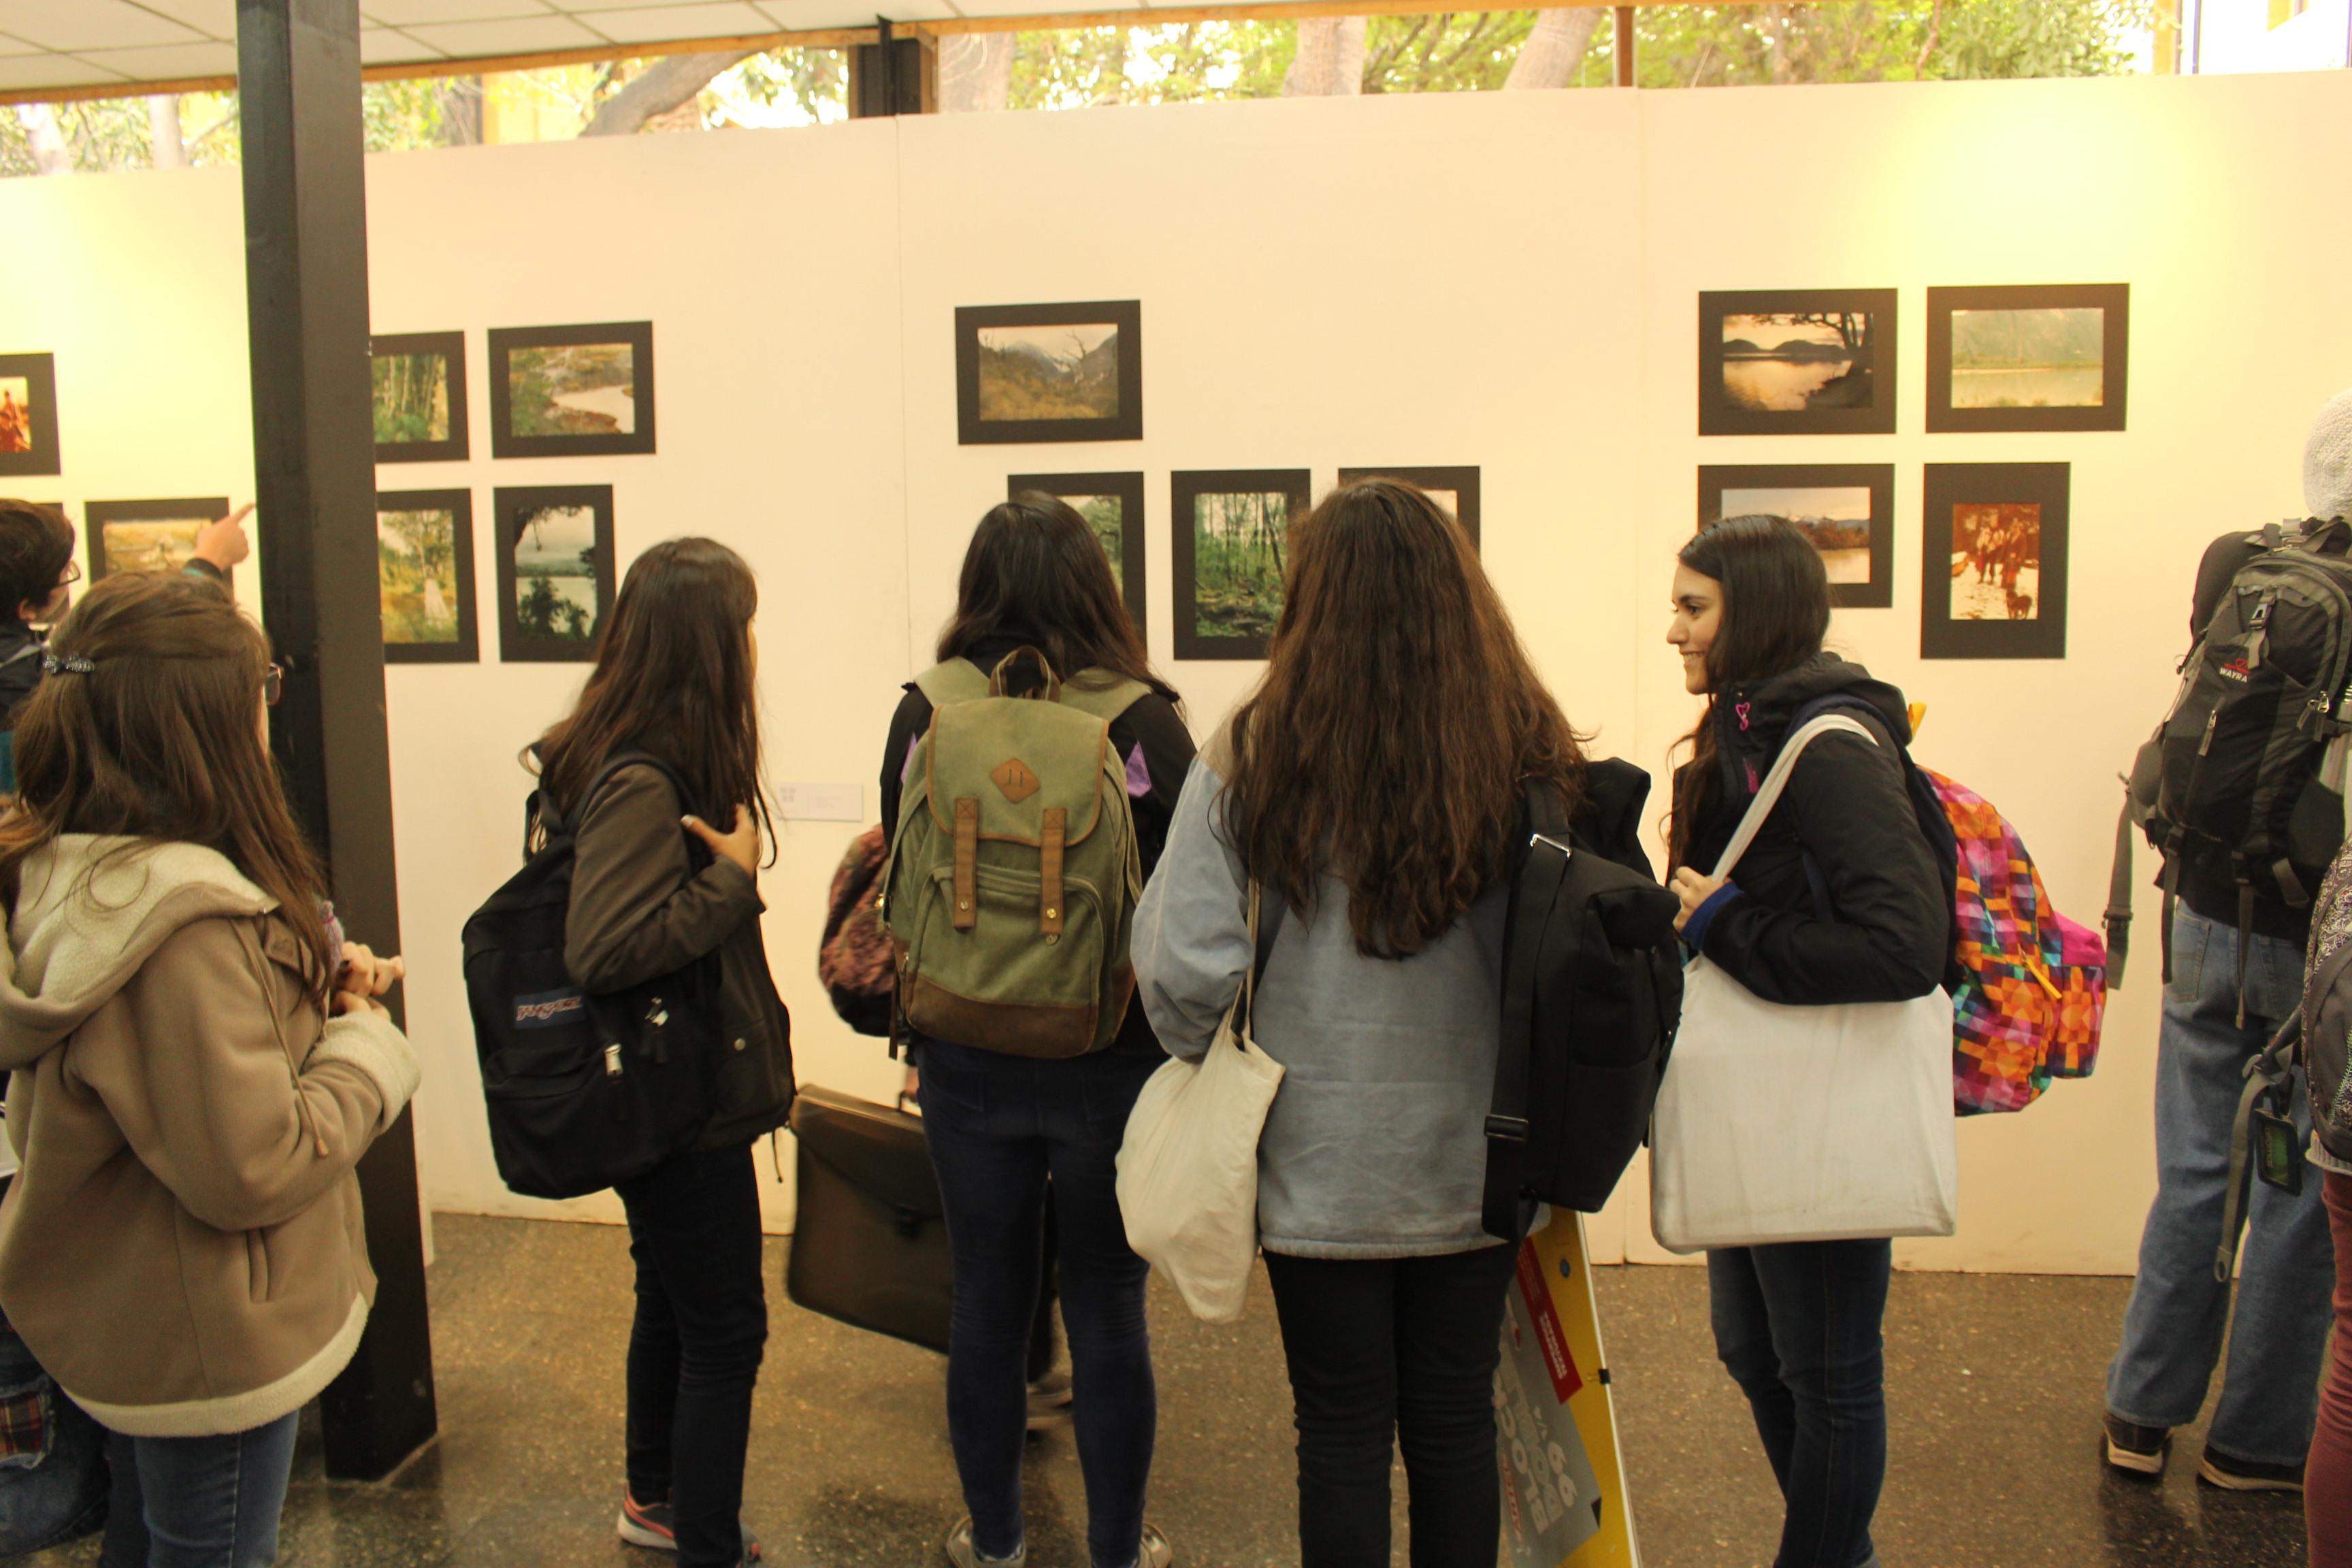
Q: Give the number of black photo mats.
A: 15